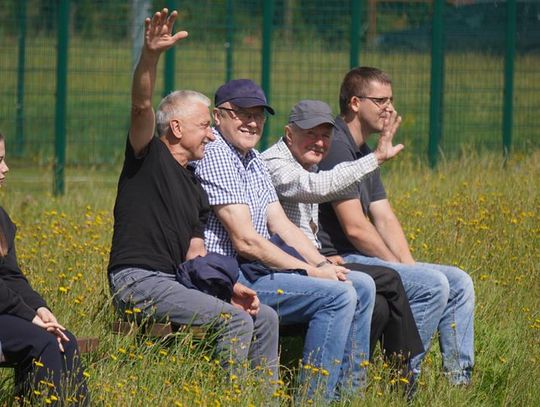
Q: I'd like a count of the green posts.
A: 8